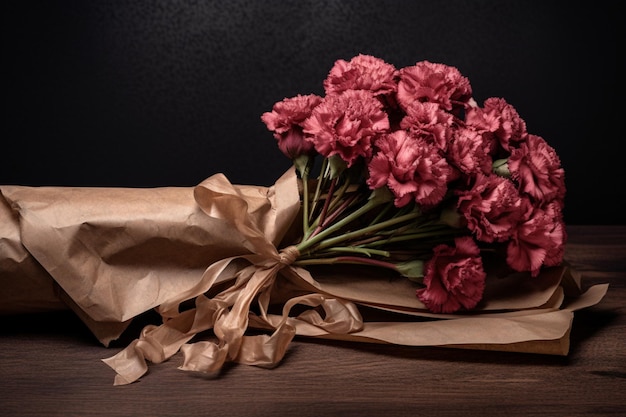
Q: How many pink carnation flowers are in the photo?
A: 12